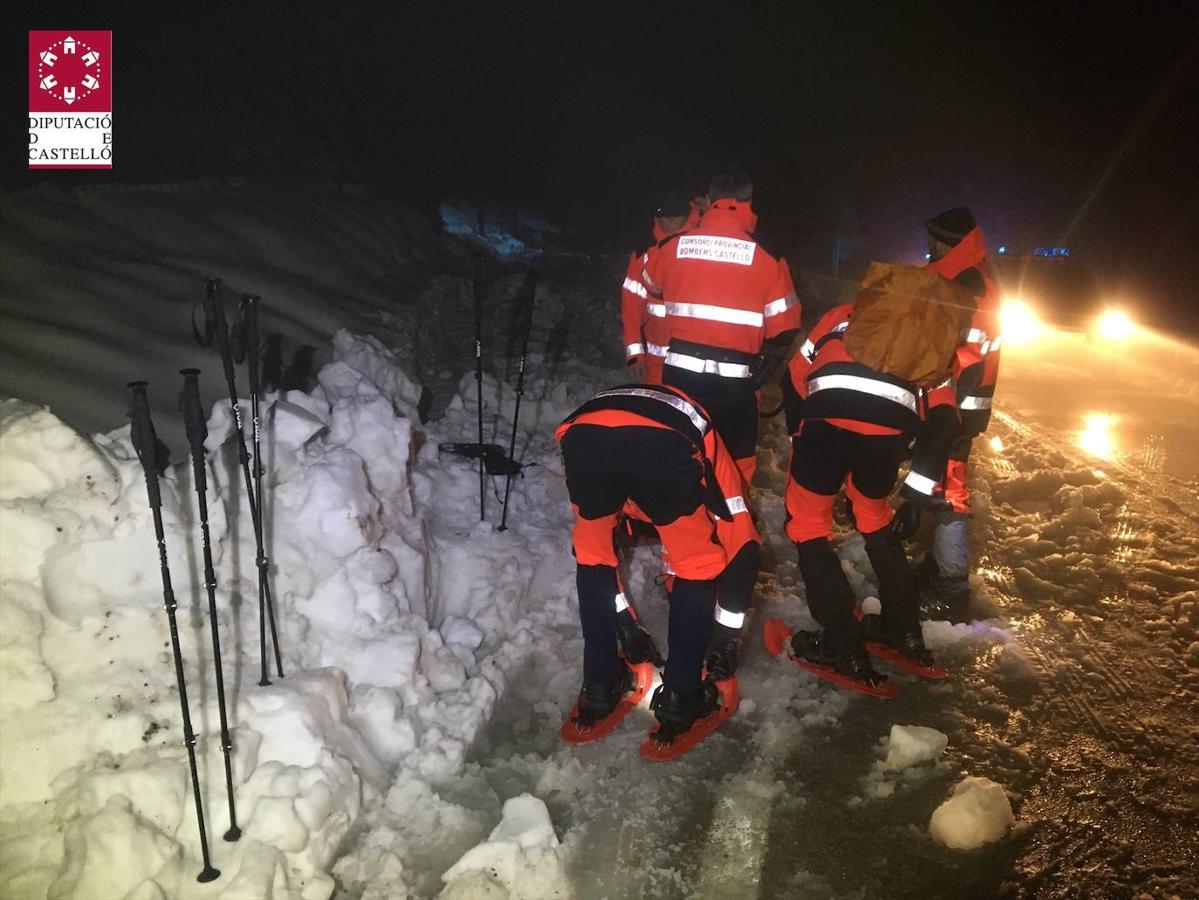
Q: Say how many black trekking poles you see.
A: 6